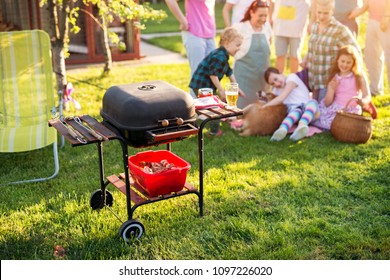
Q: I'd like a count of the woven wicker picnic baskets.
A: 1